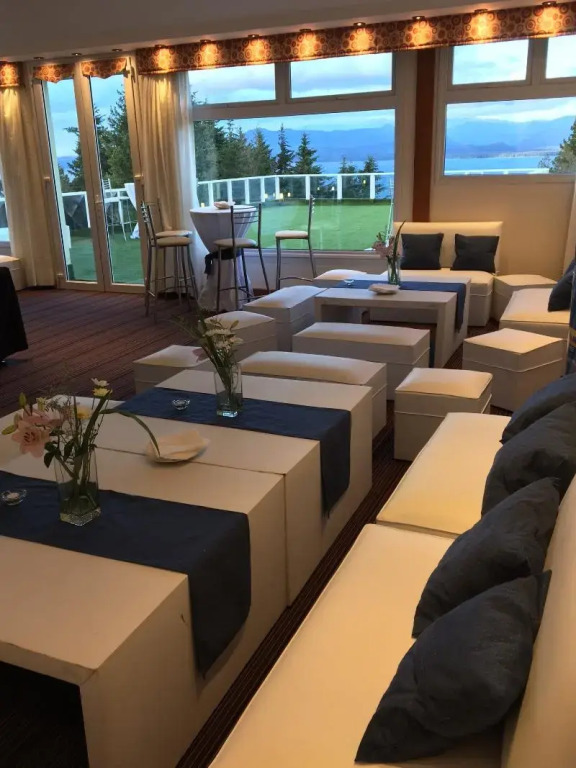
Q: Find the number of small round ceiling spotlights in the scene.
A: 11